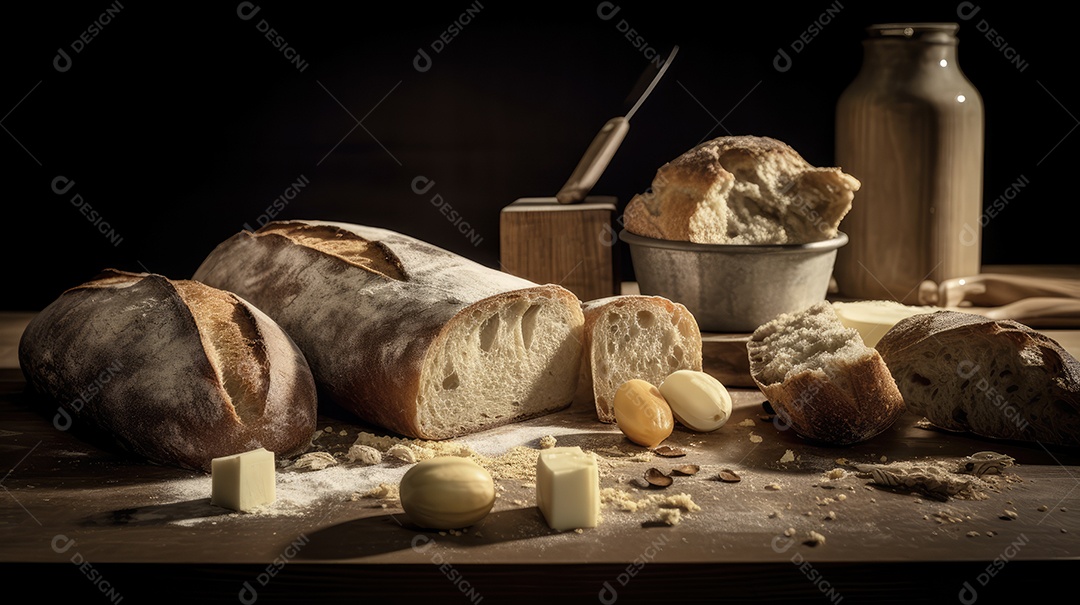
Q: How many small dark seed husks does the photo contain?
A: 4